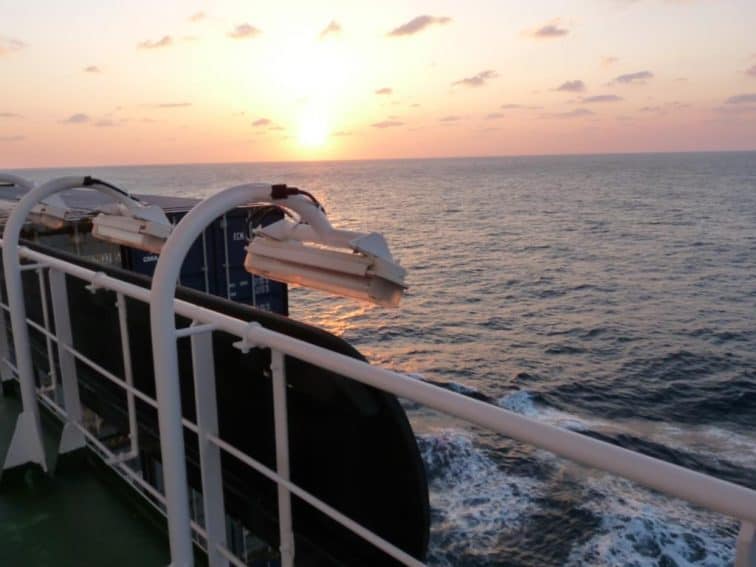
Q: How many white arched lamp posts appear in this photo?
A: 3